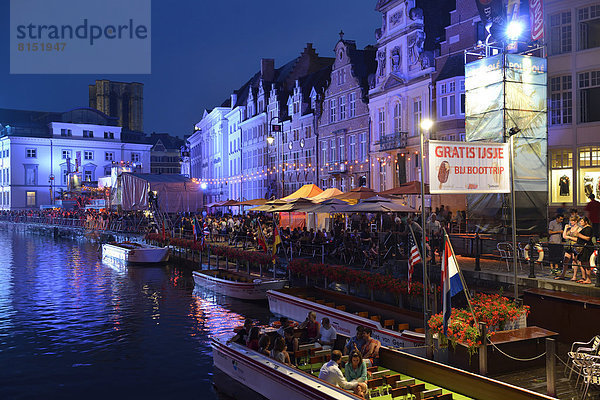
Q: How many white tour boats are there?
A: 4